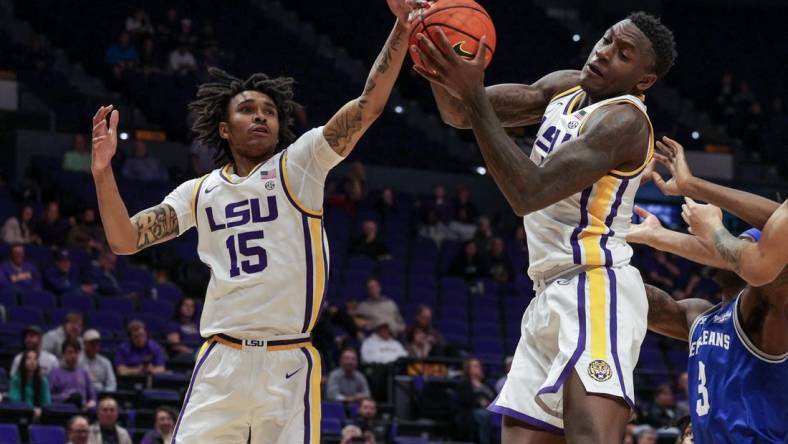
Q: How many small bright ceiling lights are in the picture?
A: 5